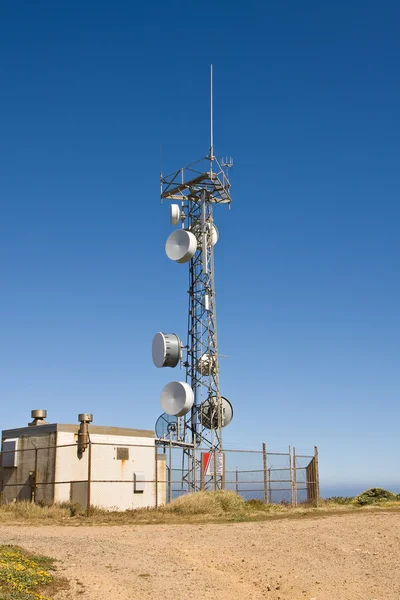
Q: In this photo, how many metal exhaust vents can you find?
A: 2